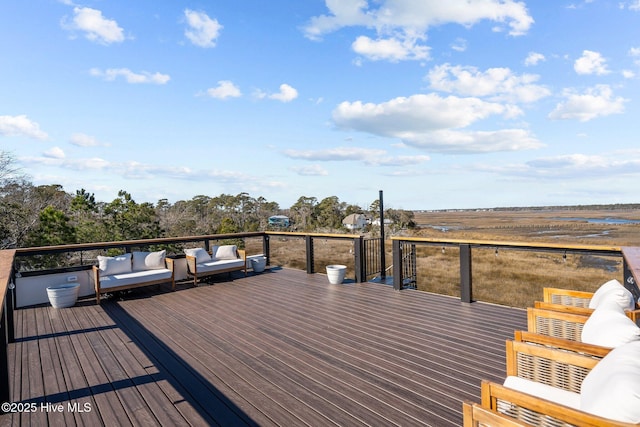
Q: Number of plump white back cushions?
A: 7